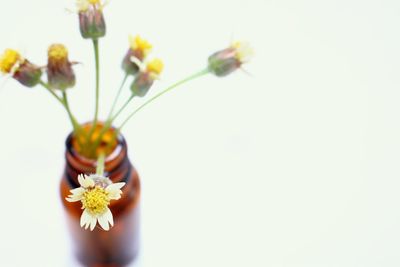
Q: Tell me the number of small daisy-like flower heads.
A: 7